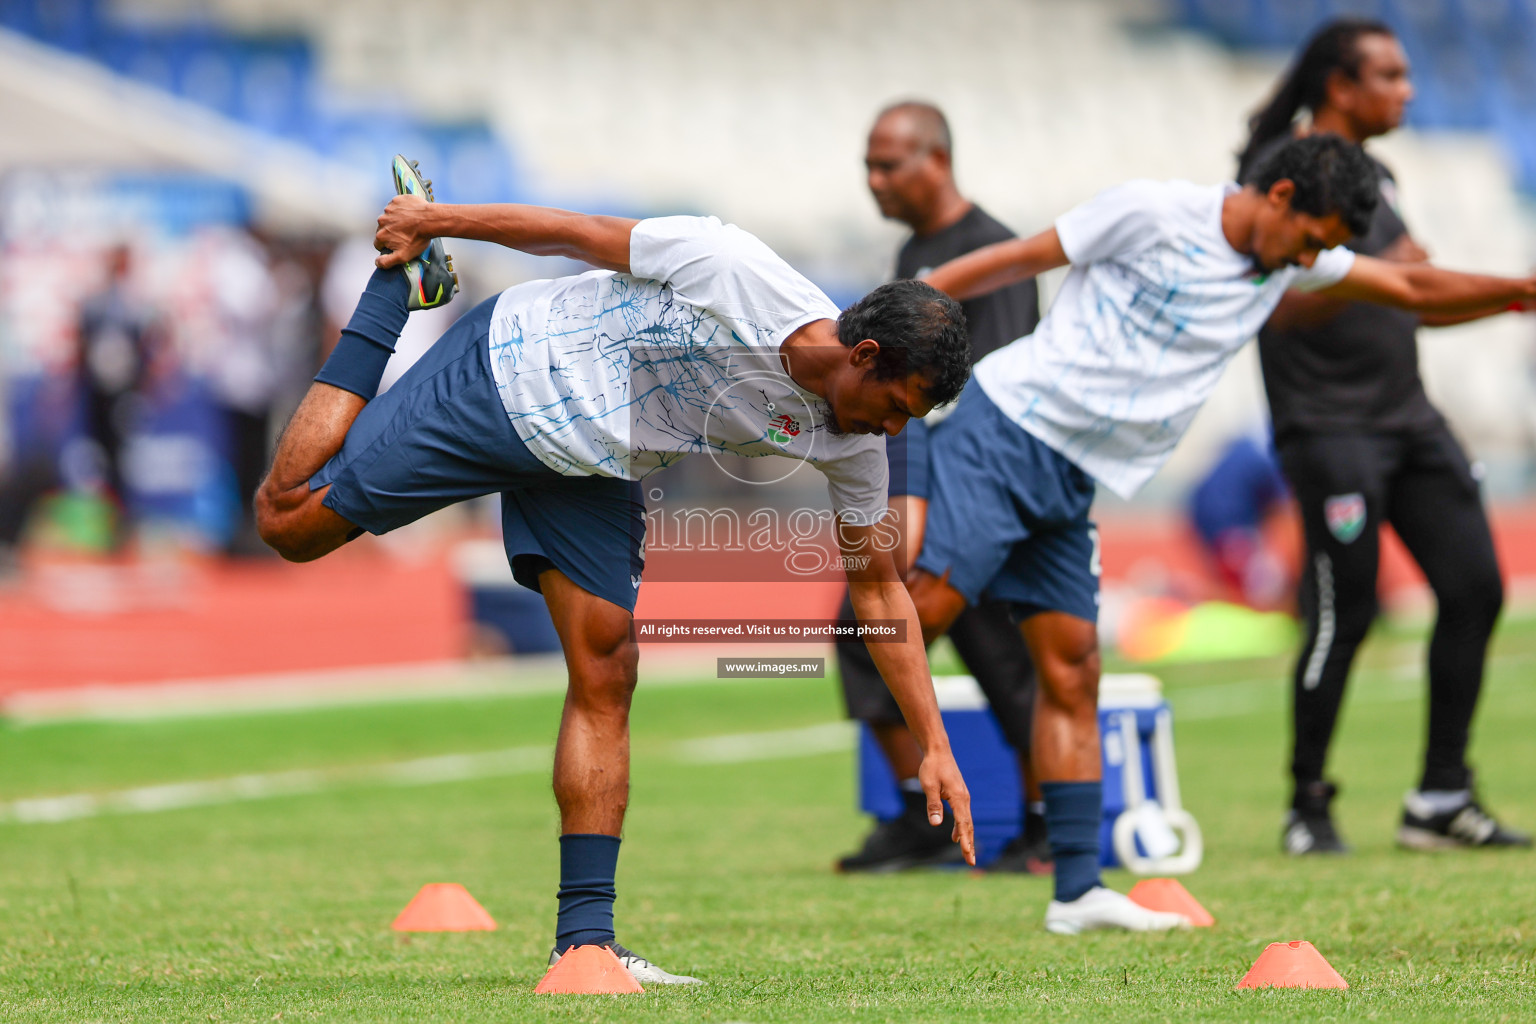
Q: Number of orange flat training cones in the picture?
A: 4